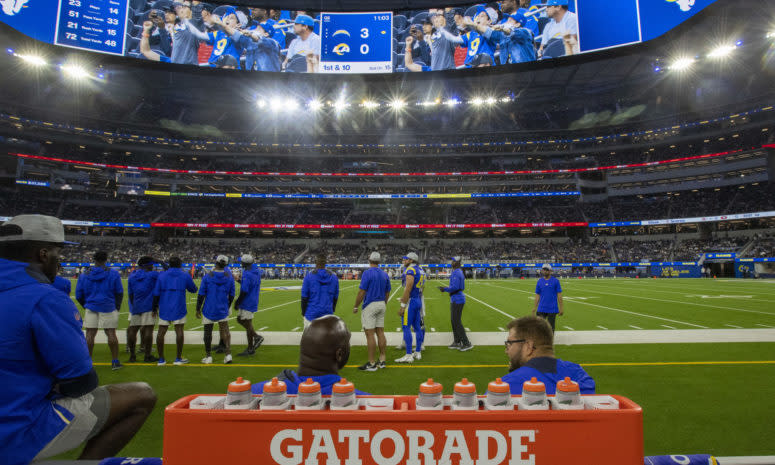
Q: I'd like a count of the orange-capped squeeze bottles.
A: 9